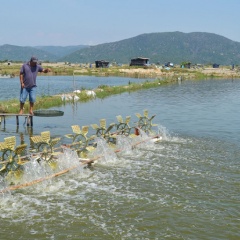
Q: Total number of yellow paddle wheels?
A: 6